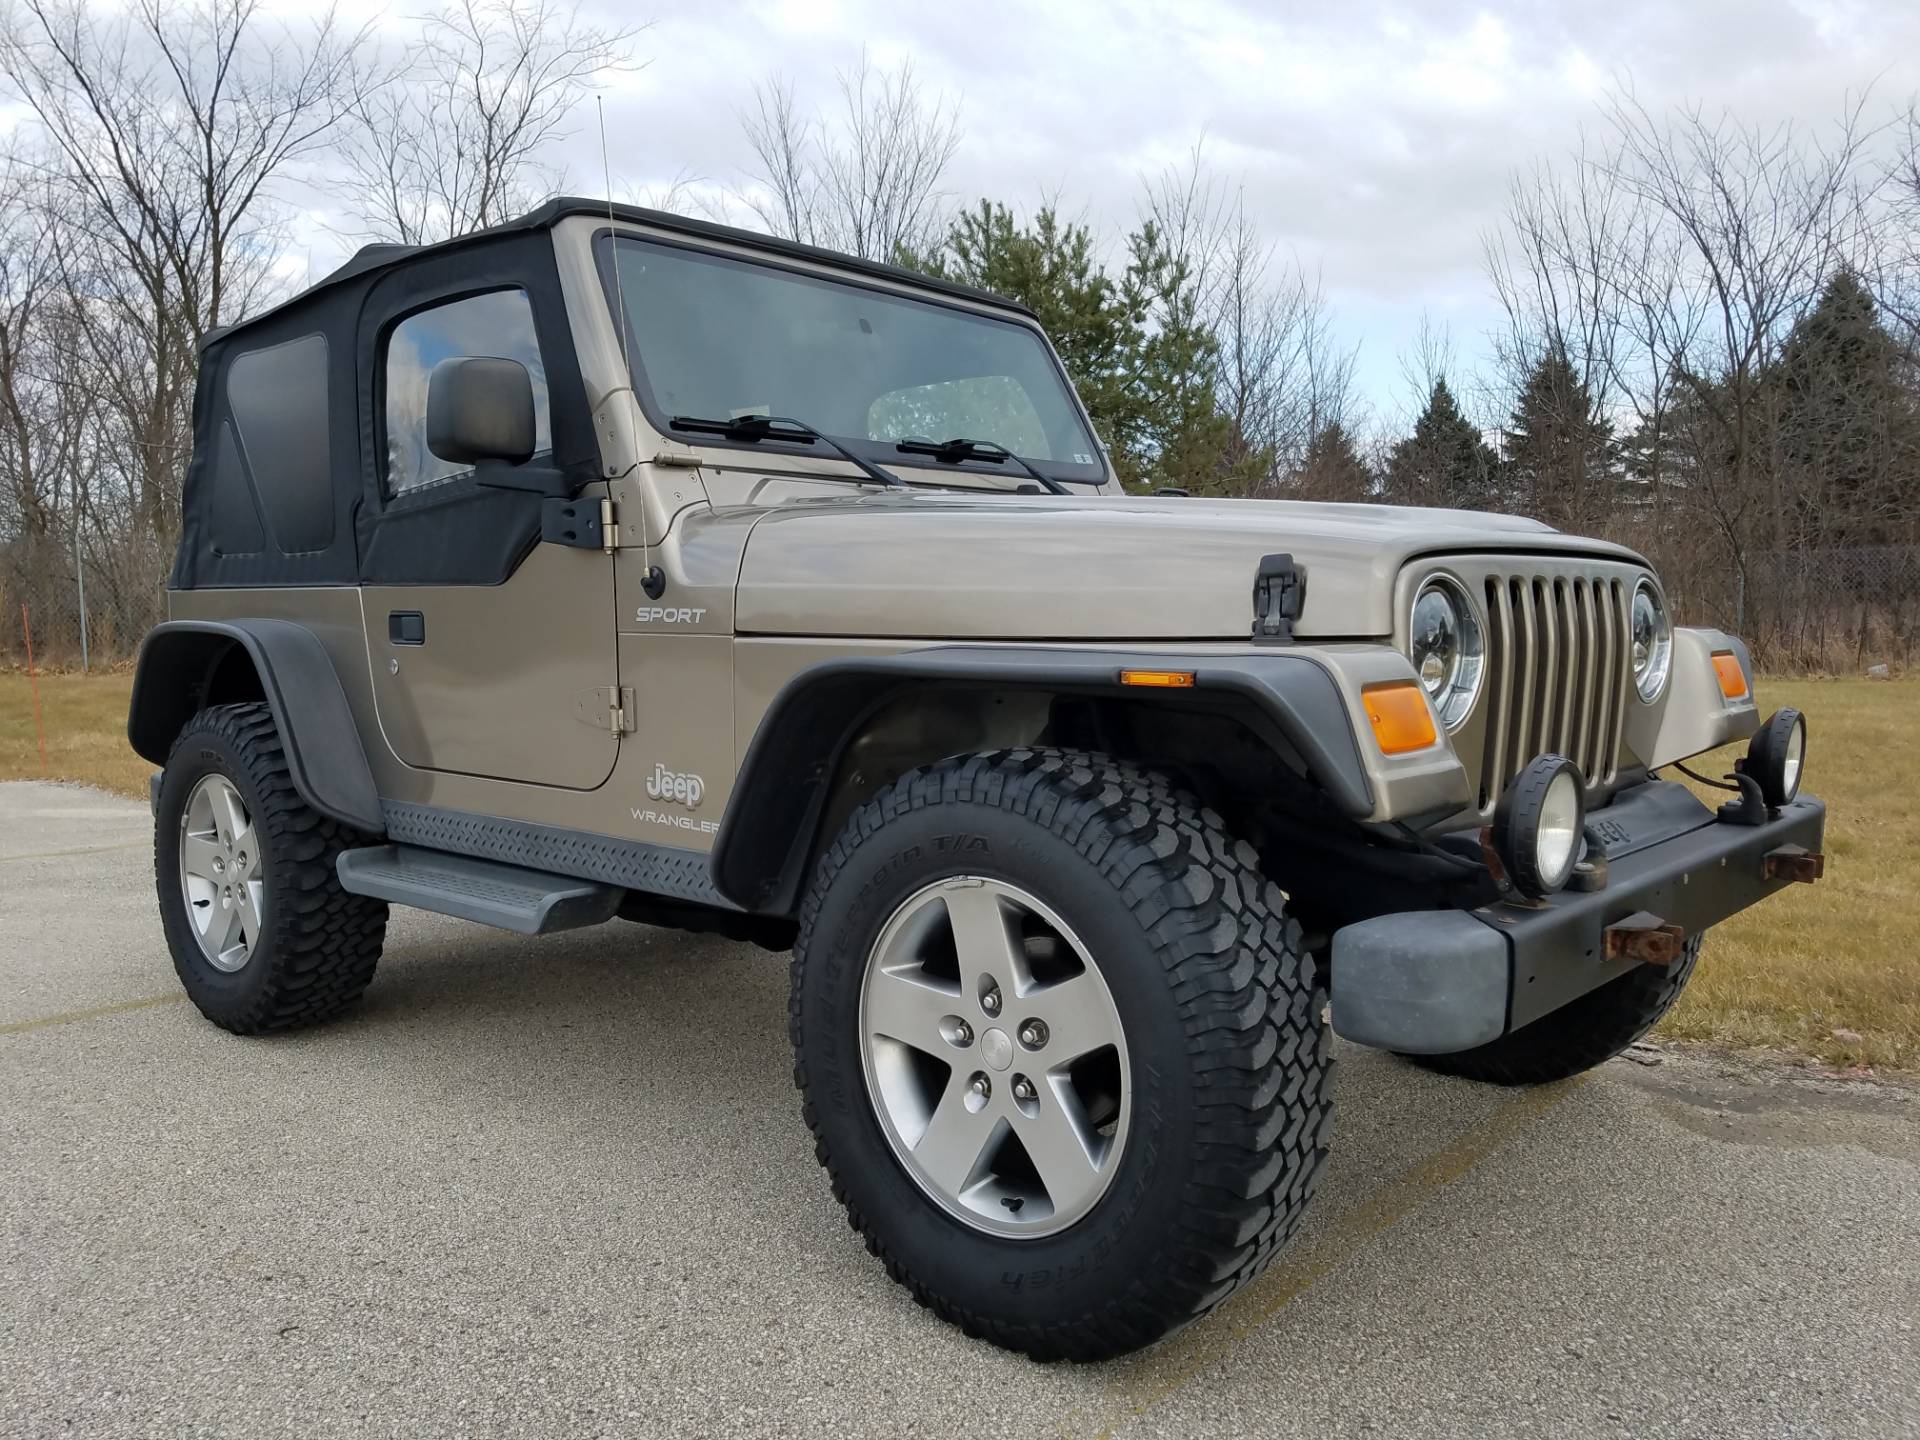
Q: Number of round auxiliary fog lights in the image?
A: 2